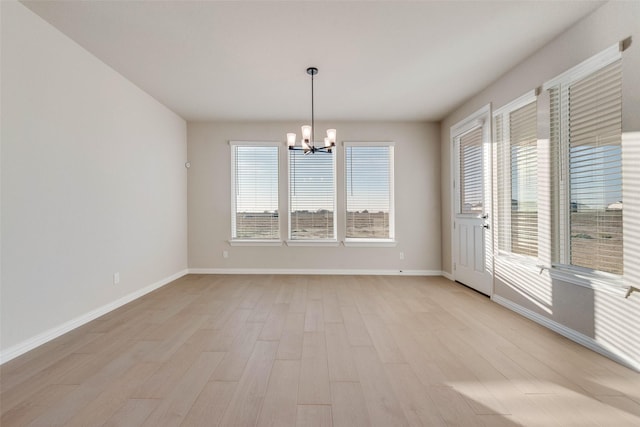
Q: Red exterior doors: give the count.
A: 0